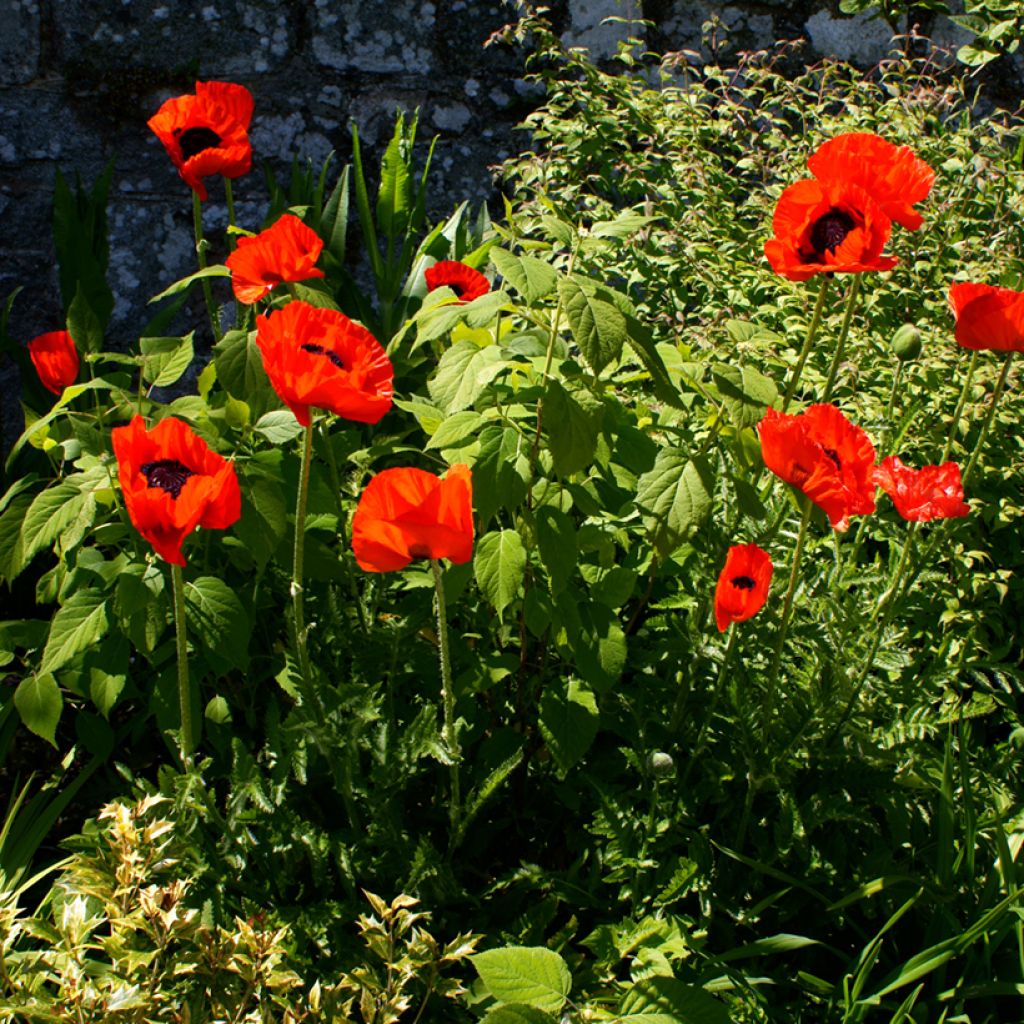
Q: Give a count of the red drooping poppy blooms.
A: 13